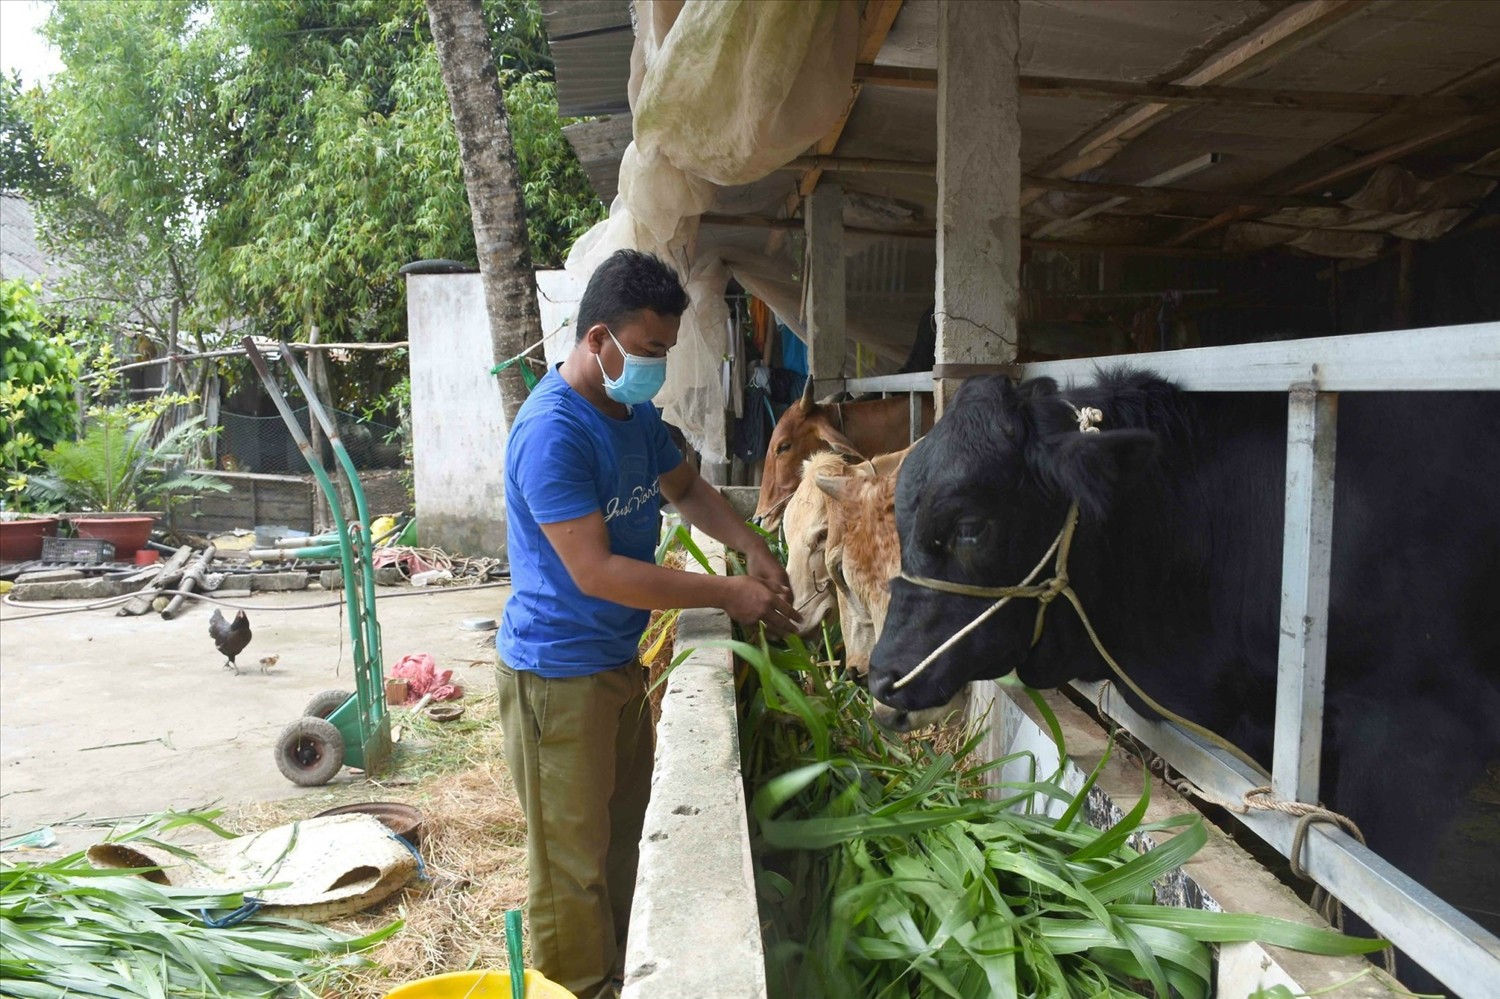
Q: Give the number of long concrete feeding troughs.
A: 1